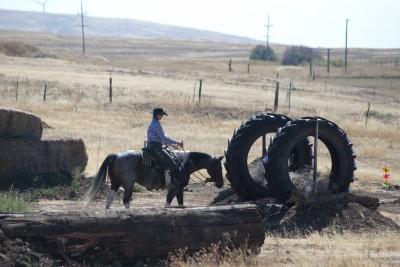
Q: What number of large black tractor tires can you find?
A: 2